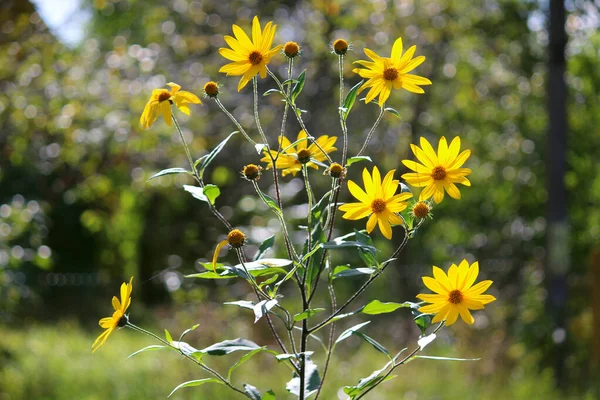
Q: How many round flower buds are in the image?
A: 7